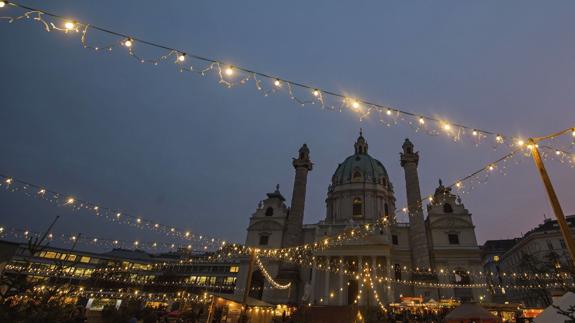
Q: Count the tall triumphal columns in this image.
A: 2